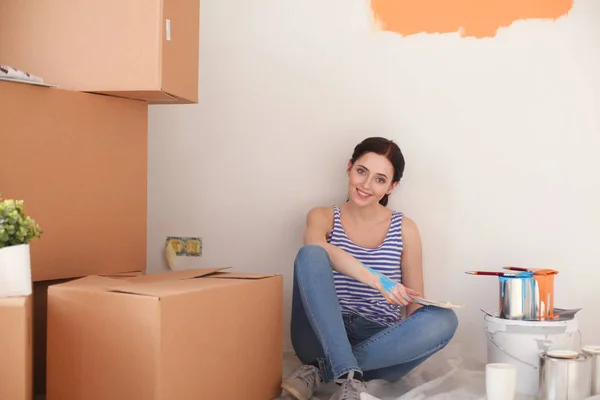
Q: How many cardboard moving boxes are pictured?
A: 4